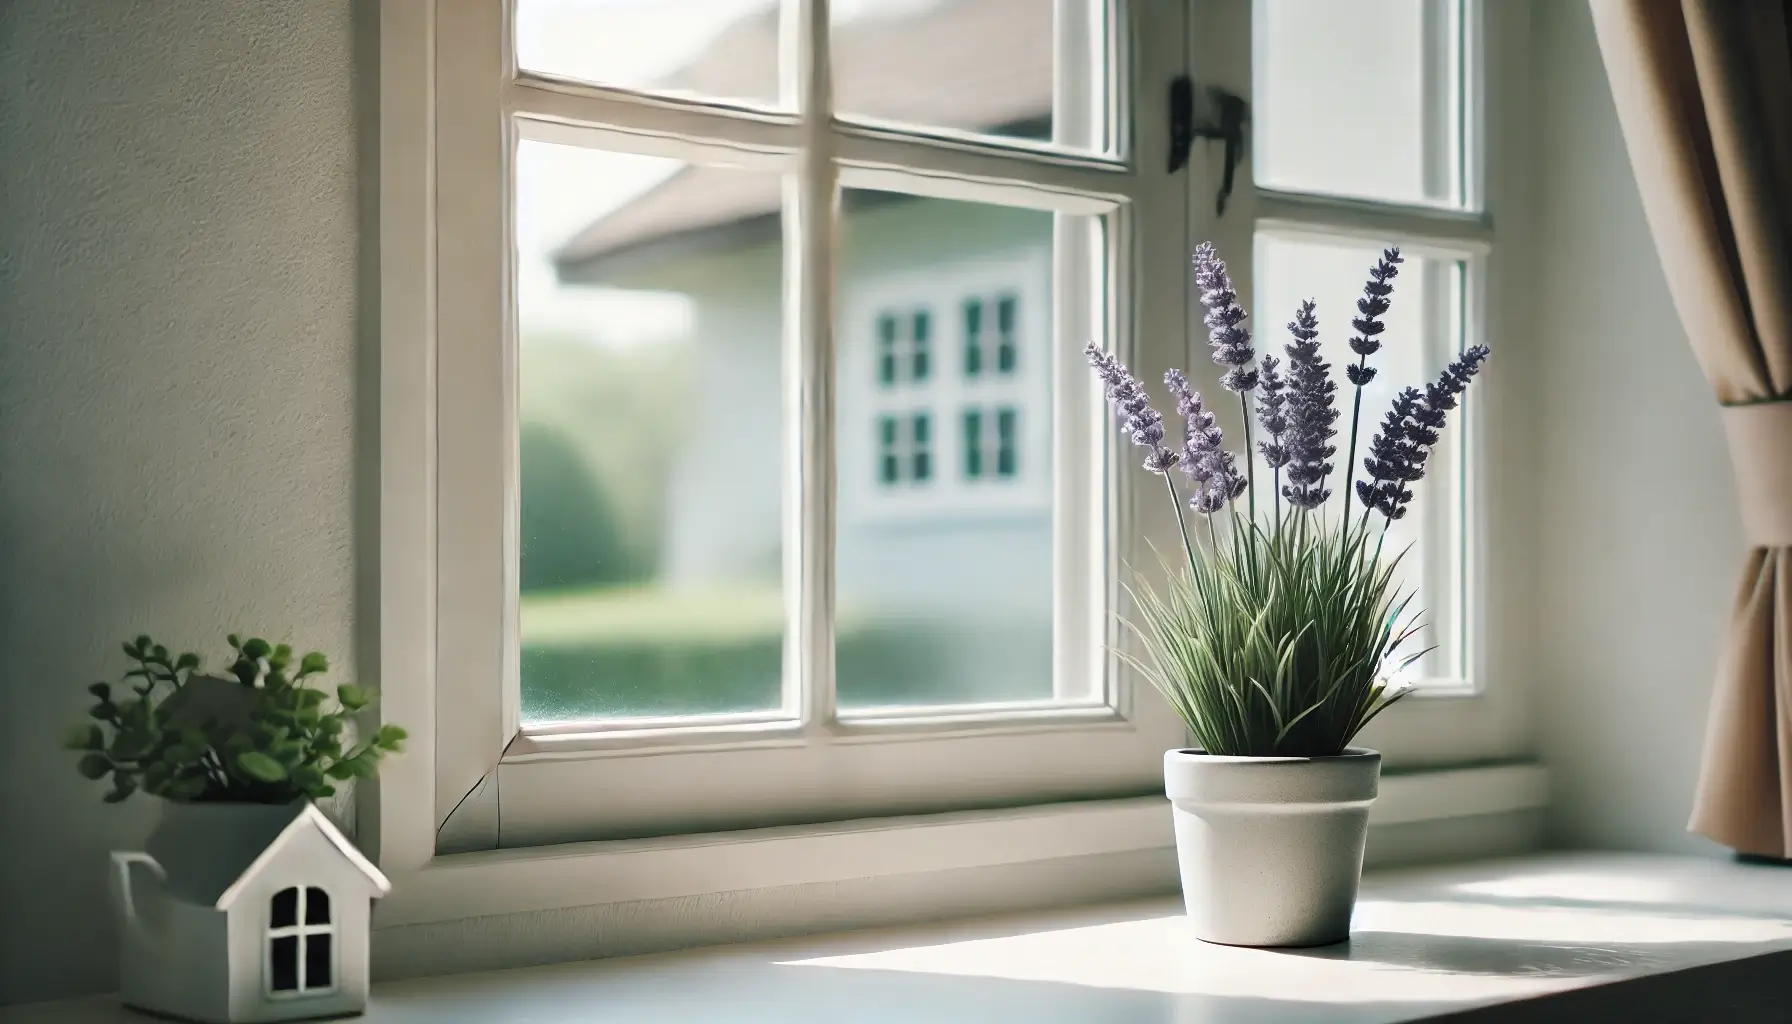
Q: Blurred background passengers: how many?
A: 0